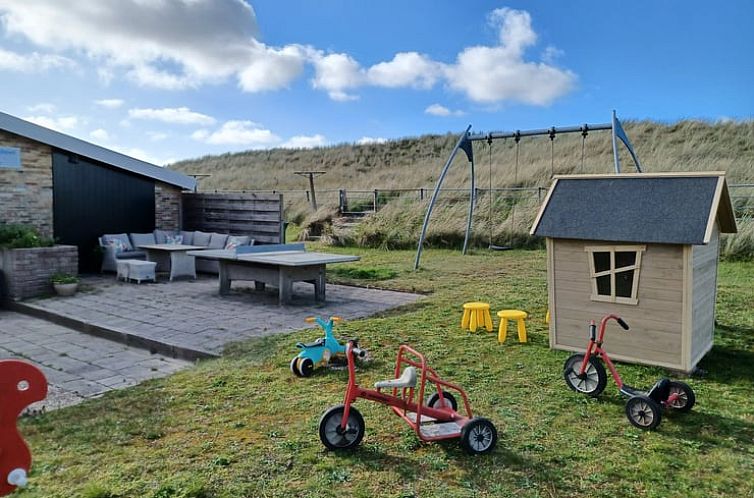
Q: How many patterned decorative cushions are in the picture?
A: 3